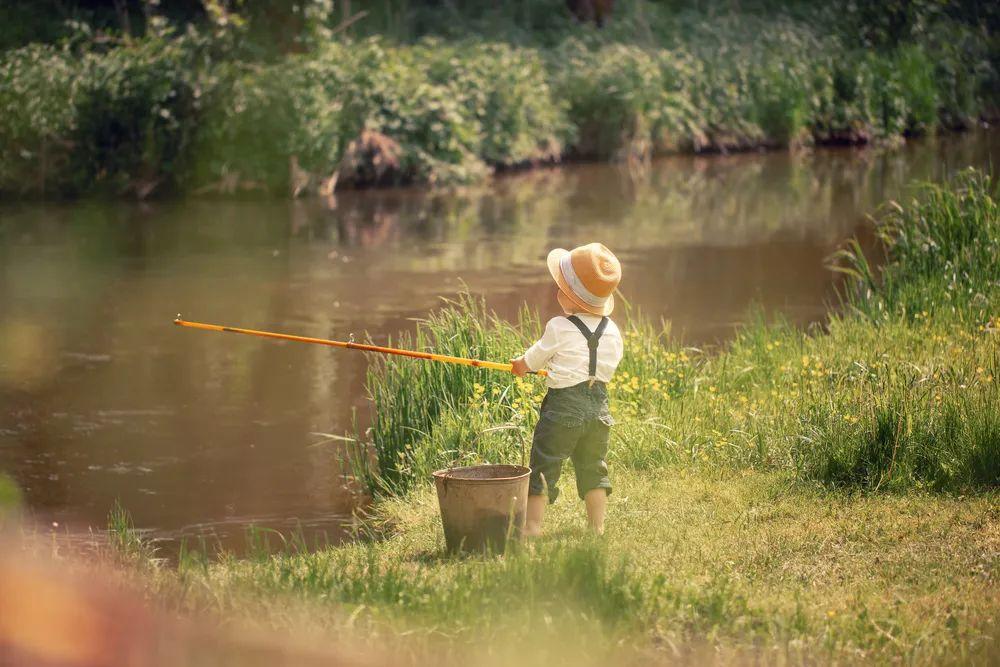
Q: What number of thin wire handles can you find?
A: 1